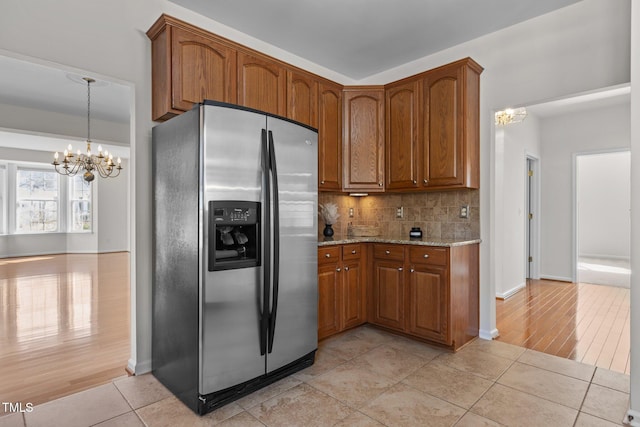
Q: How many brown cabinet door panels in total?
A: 11